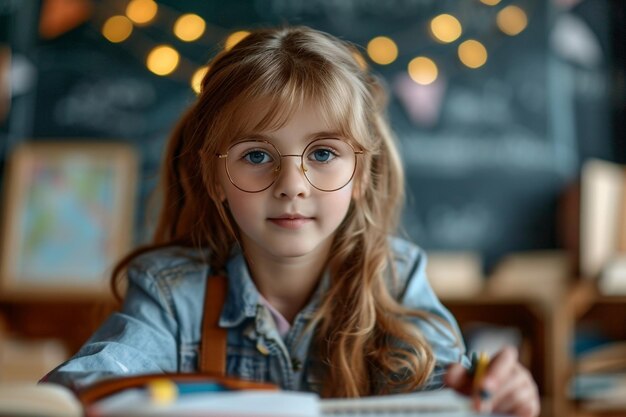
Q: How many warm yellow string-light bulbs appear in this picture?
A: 13